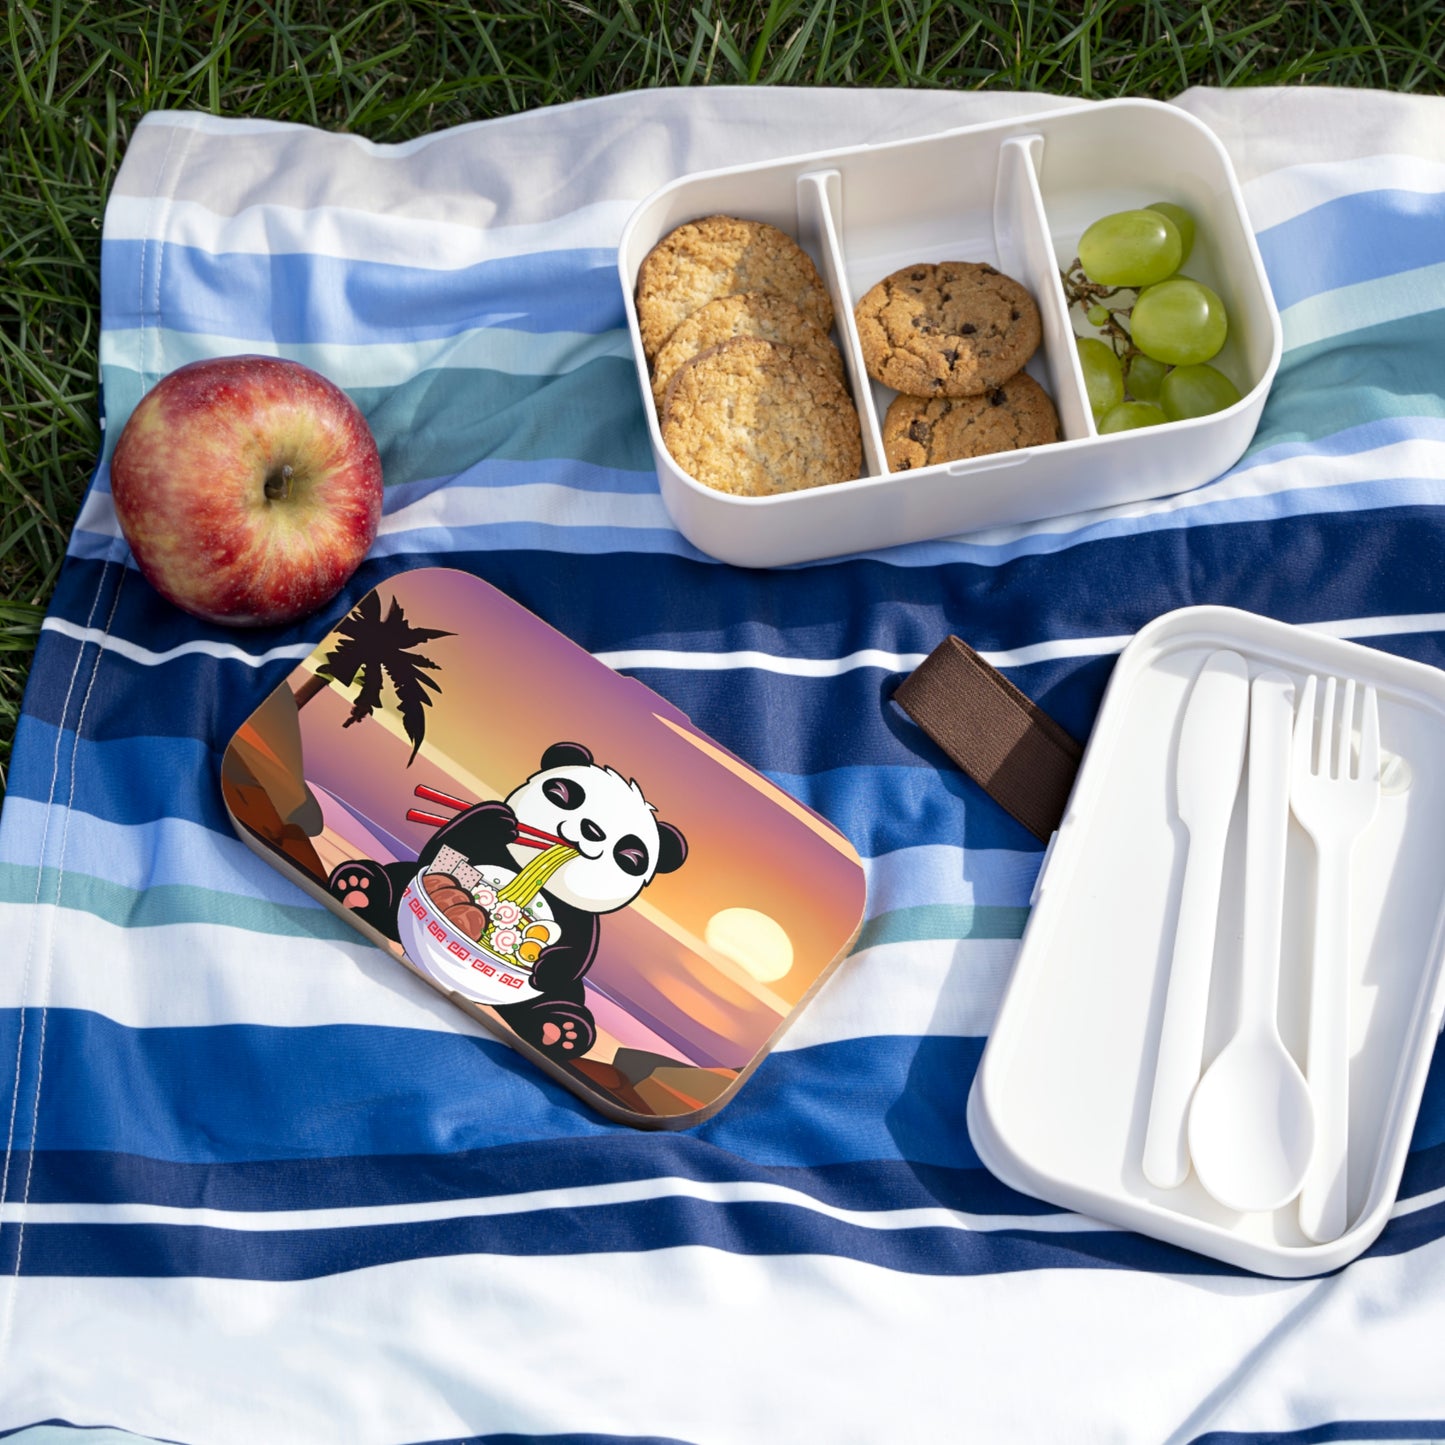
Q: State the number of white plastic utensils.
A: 3